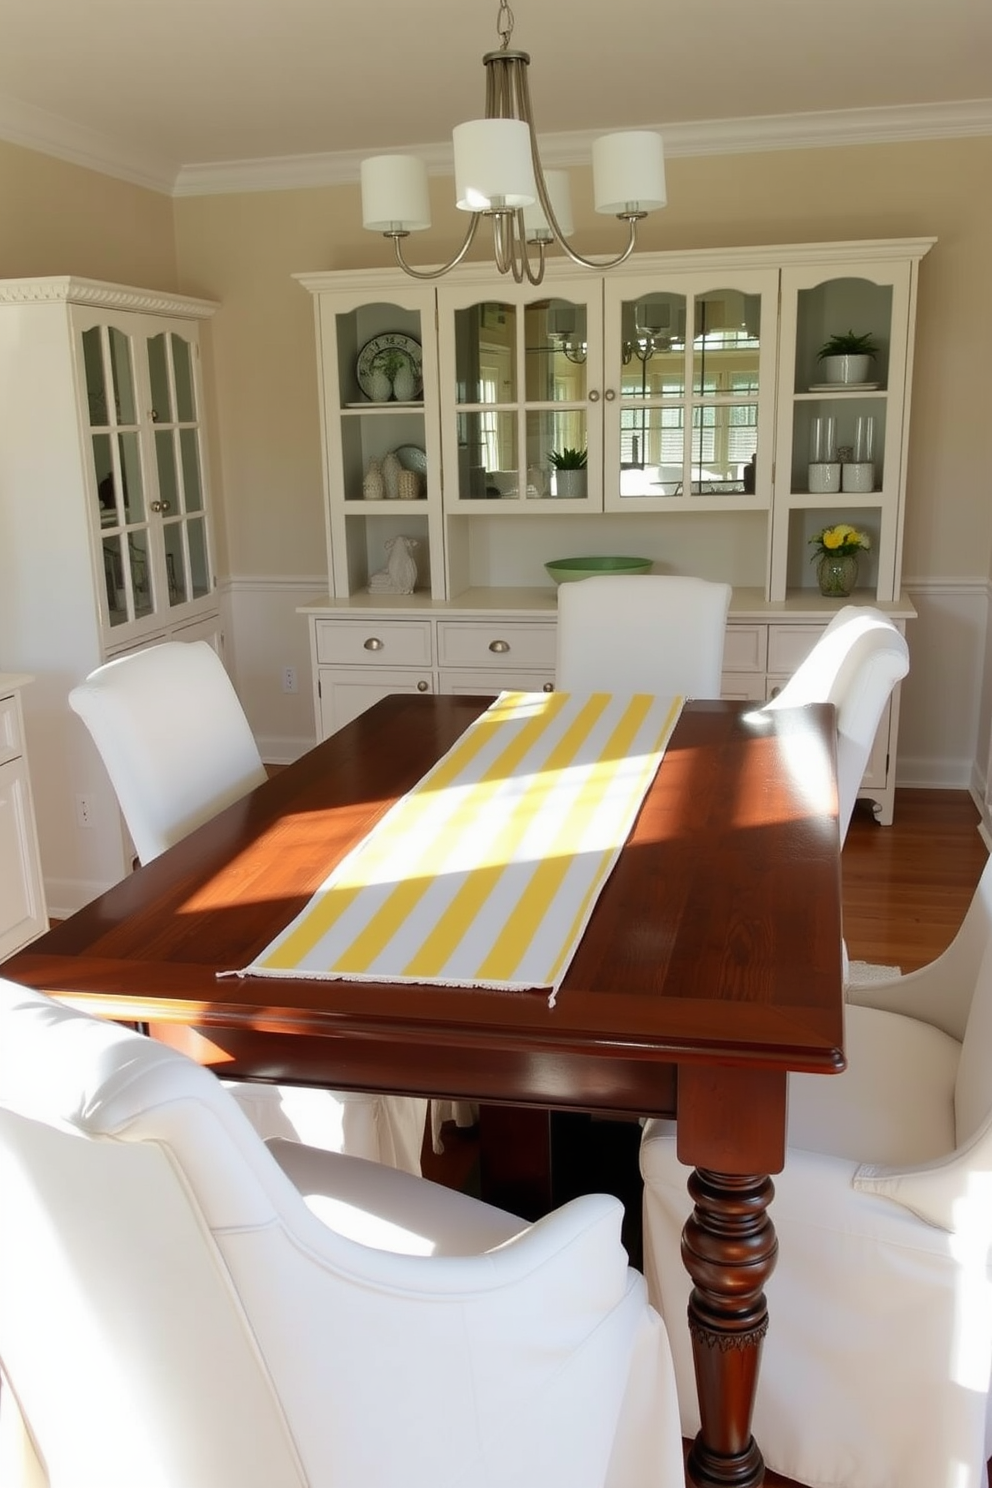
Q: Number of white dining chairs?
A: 5